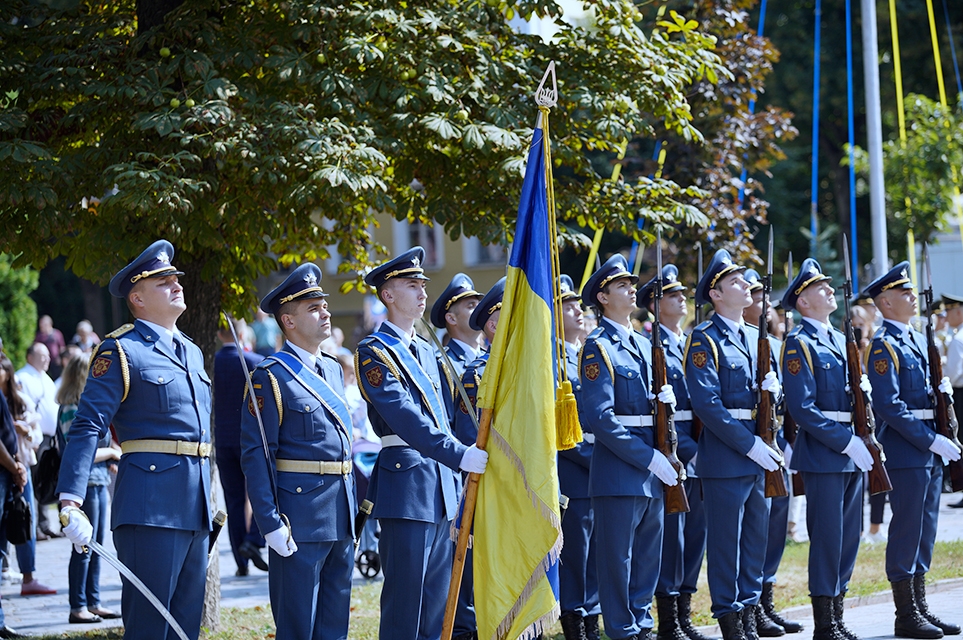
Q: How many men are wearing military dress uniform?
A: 12